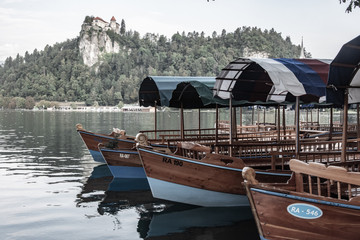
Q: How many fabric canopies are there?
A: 4